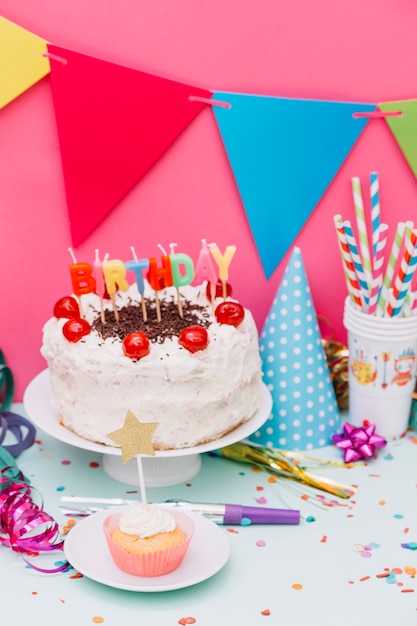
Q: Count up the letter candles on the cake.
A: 8